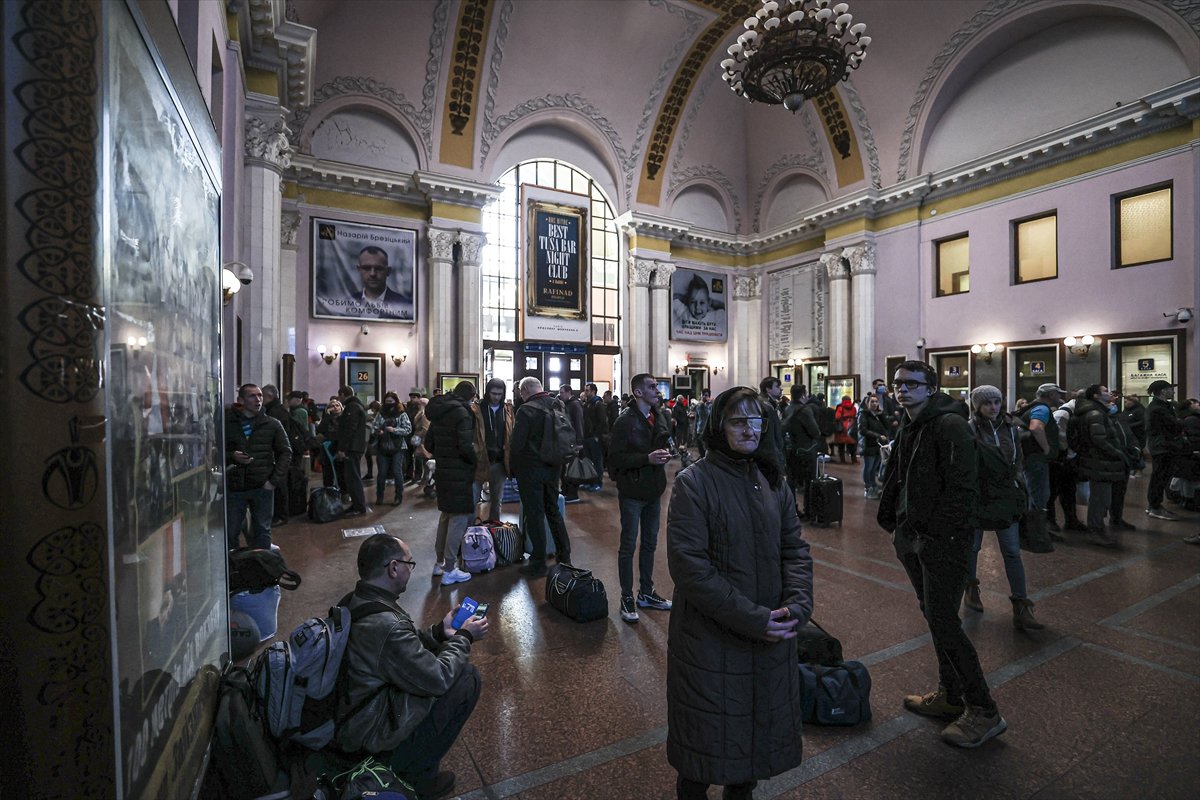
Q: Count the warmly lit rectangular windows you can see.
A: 3